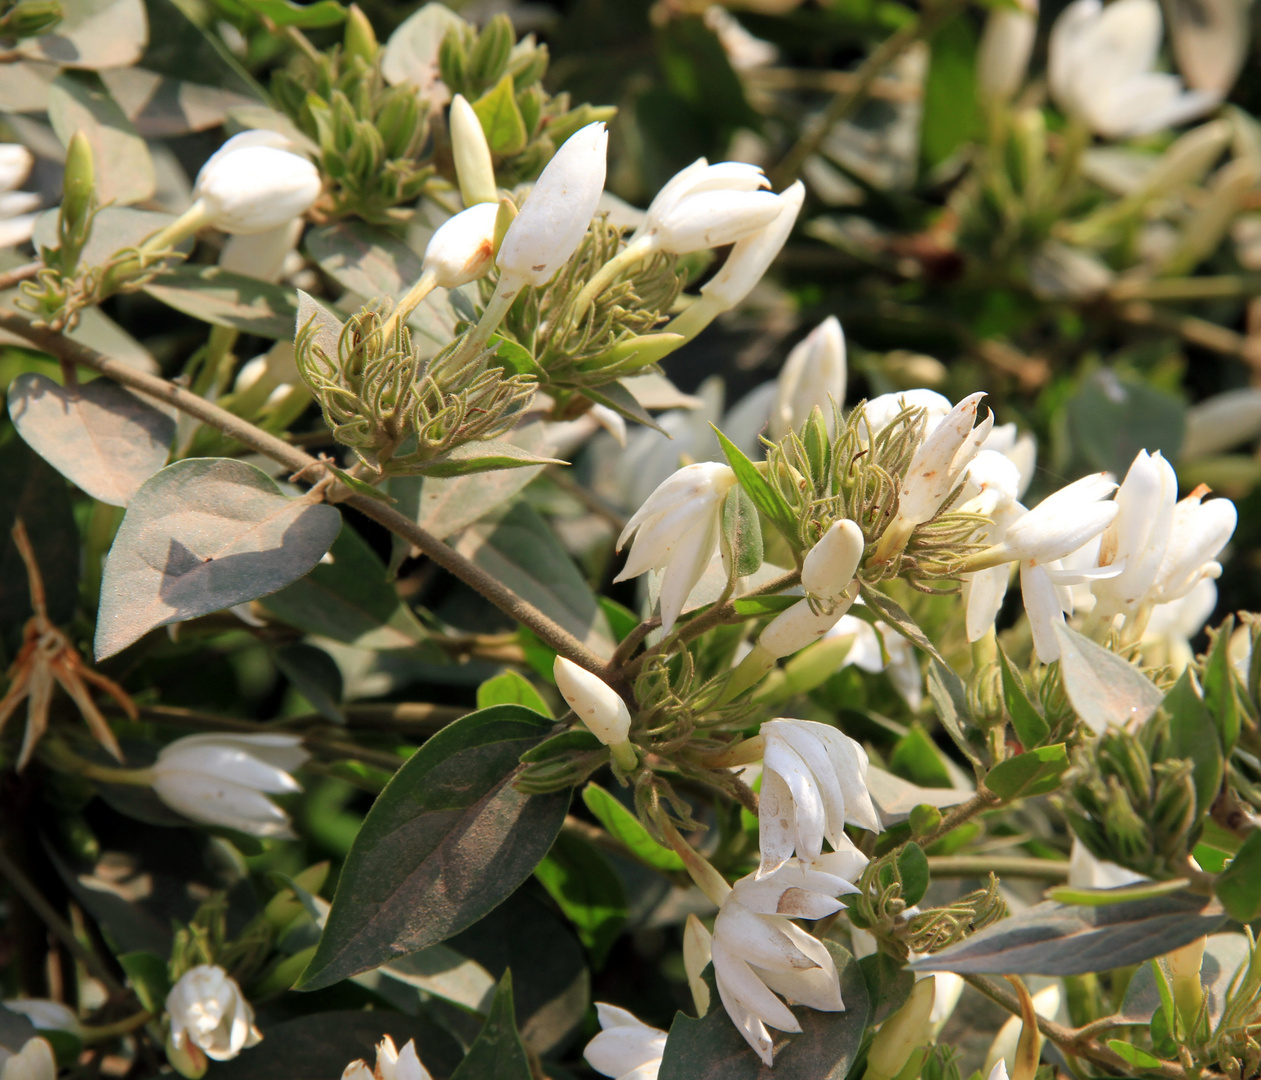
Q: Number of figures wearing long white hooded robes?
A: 0